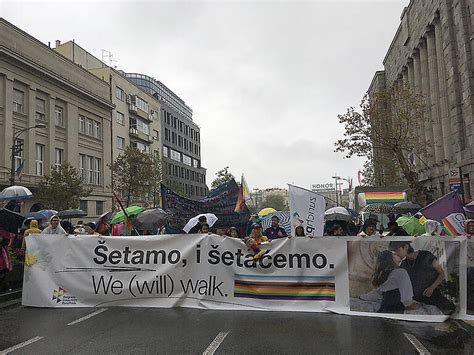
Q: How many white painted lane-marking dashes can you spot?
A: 4